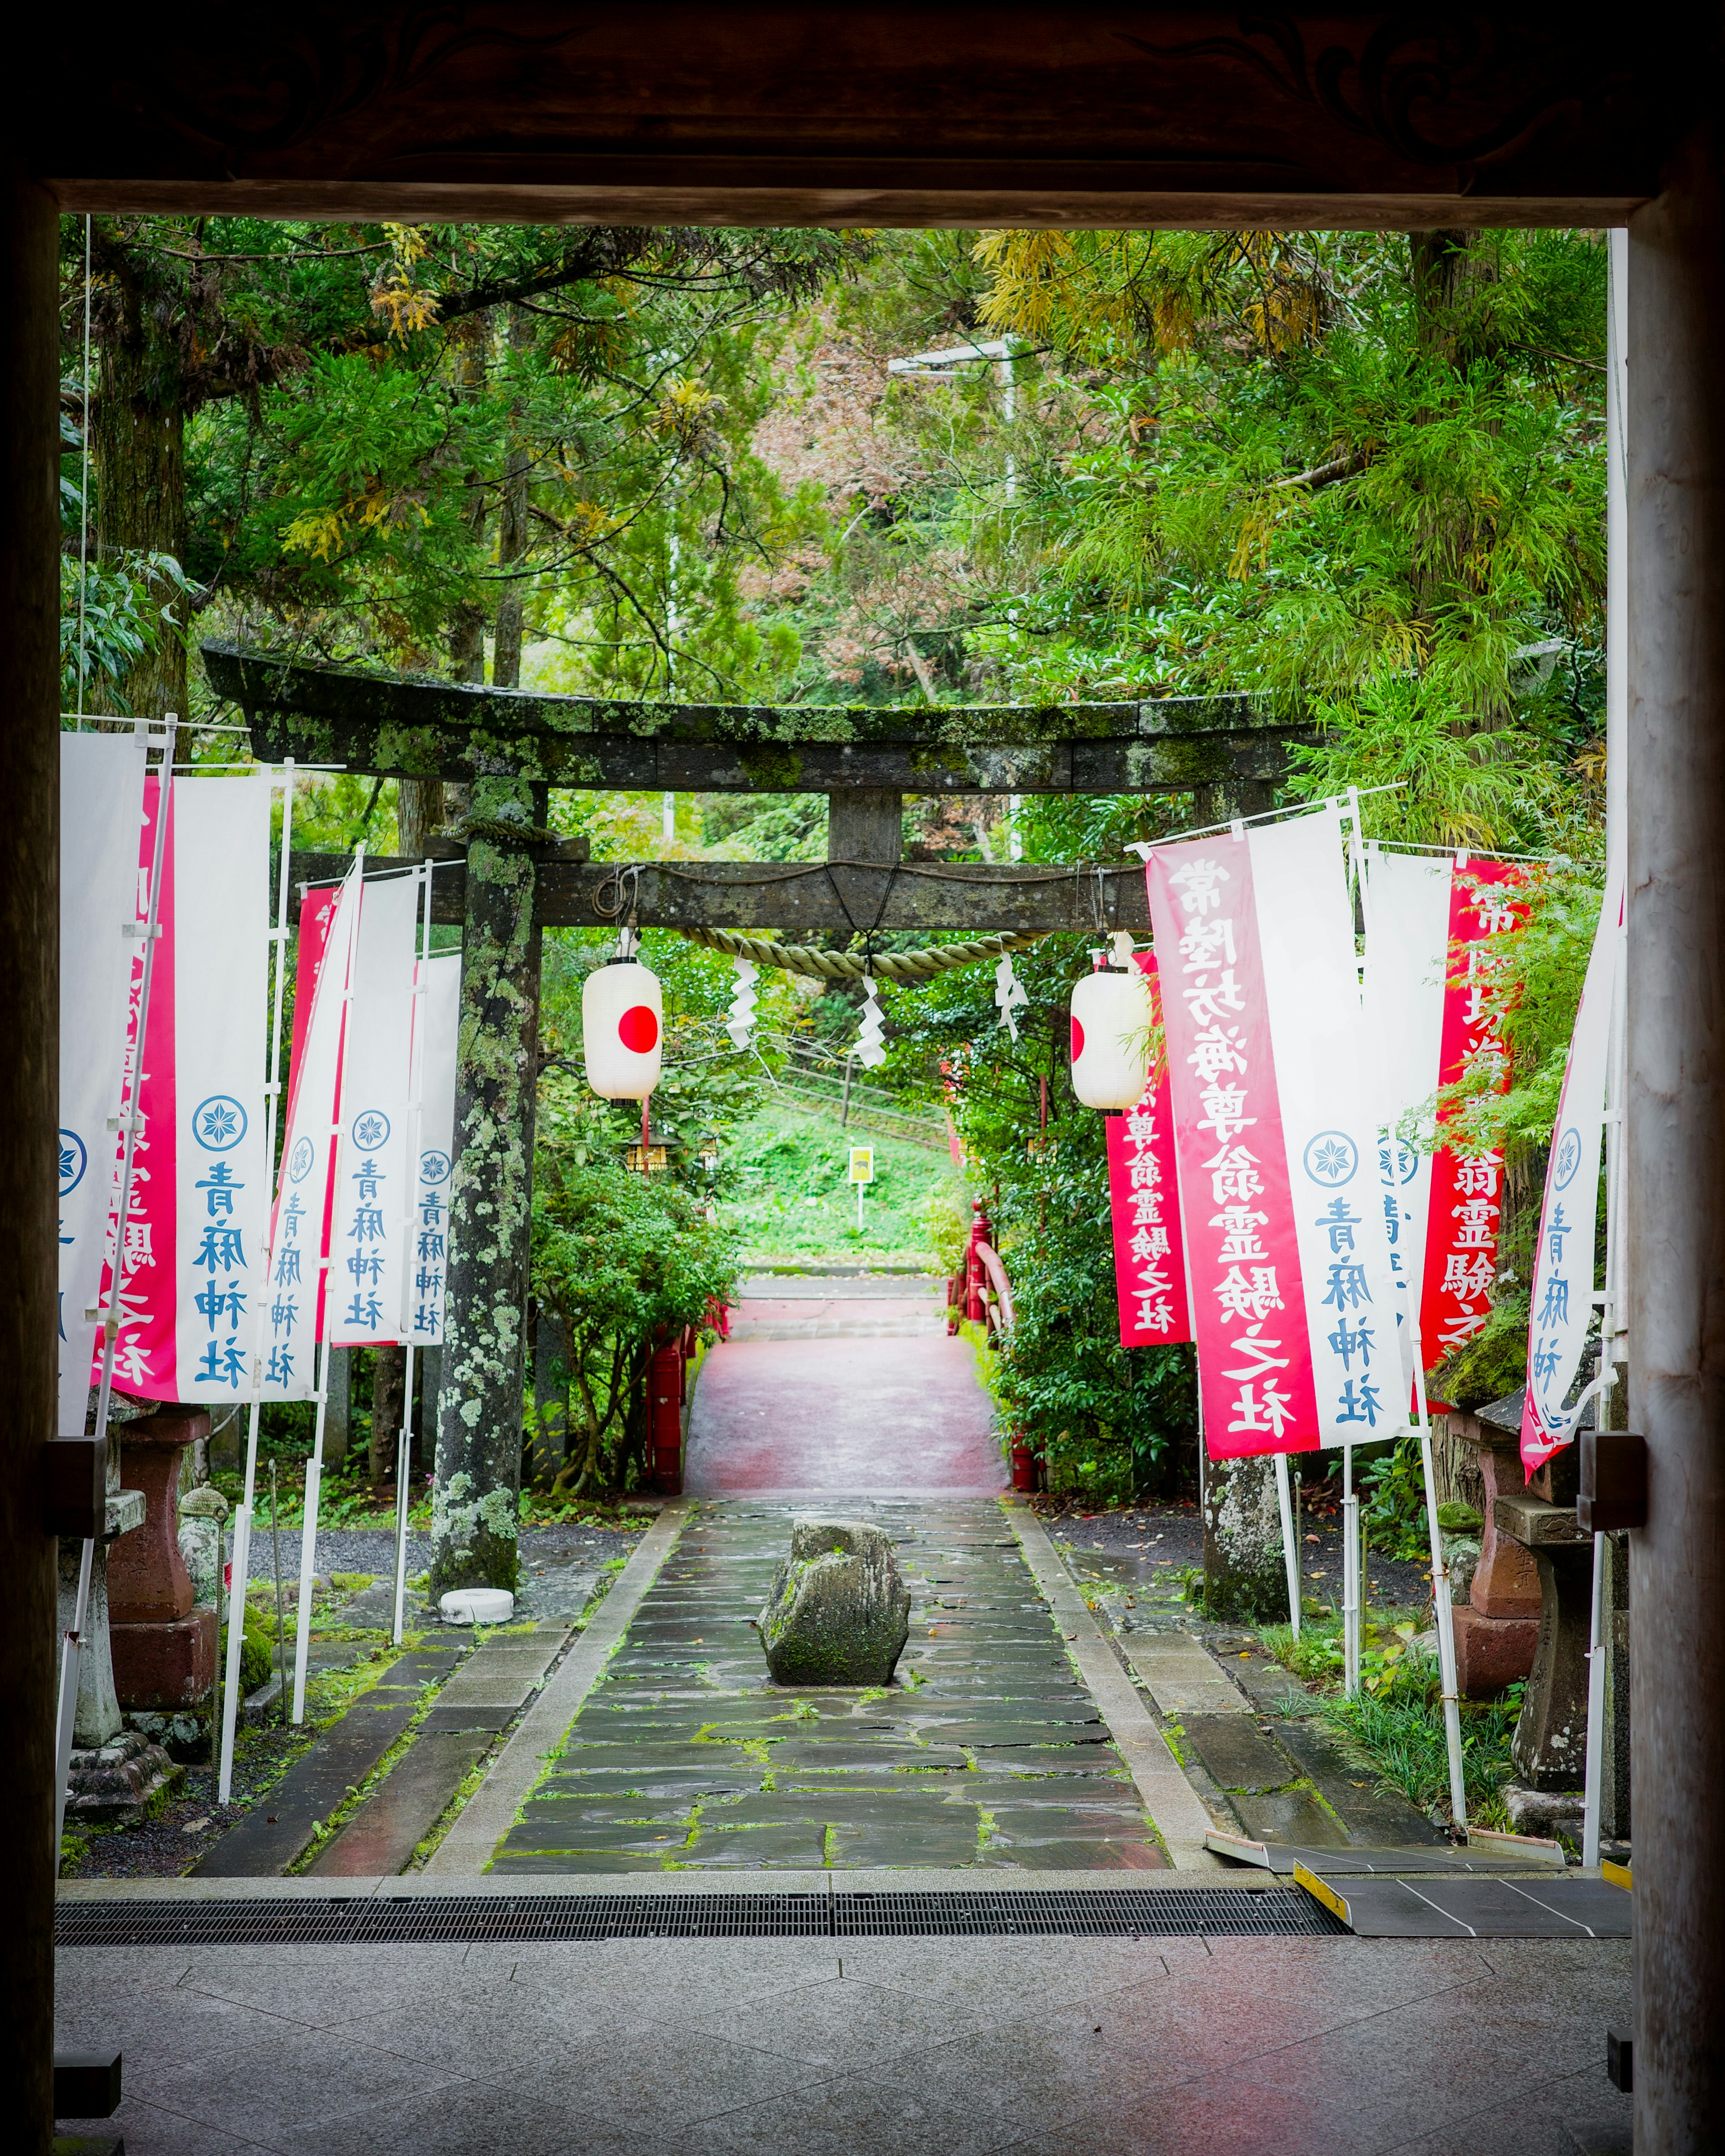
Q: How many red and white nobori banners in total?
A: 9